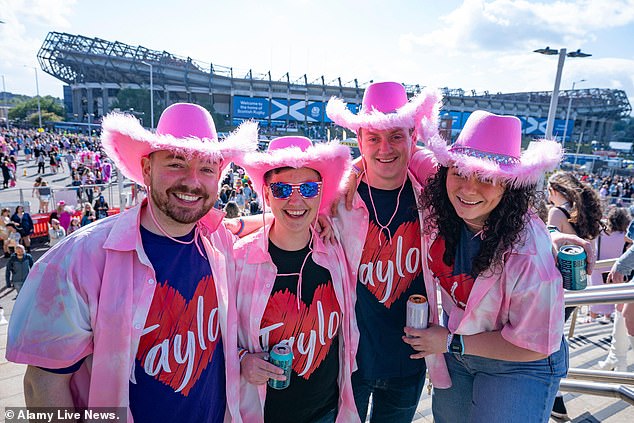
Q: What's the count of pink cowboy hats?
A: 4